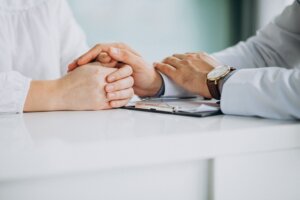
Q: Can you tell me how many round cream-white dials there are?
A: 1